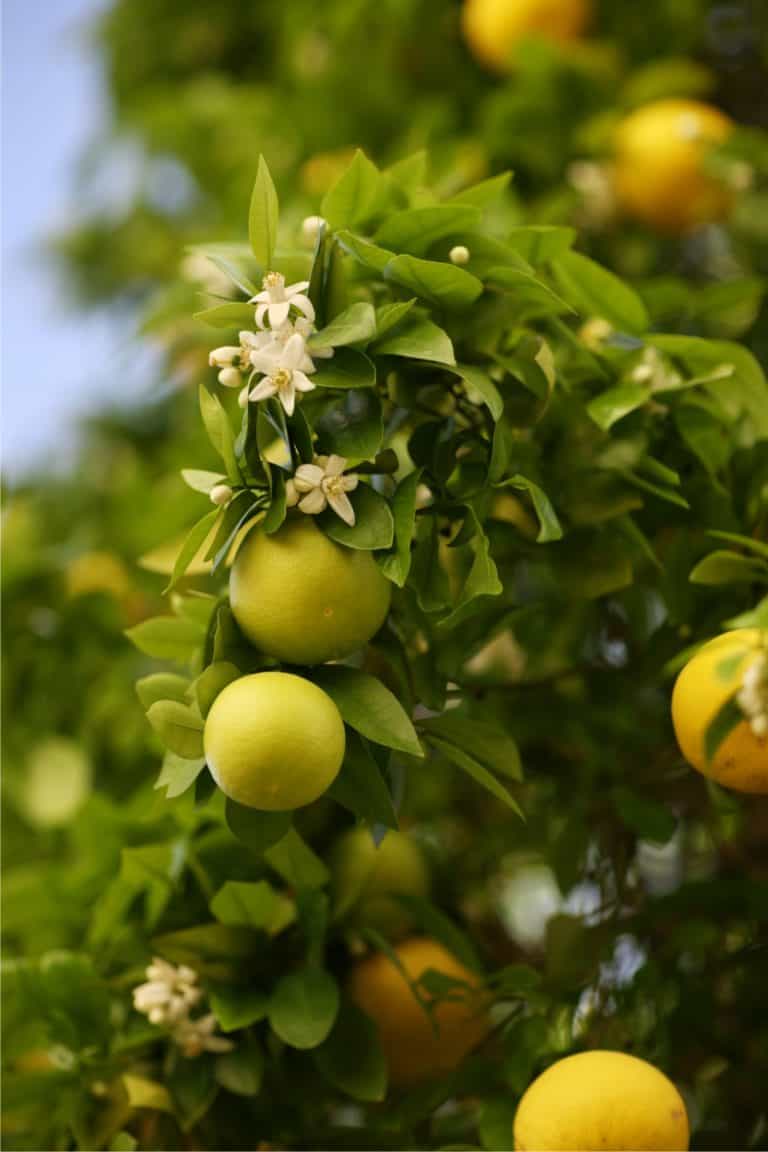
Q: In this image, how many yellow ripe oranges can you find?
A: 5